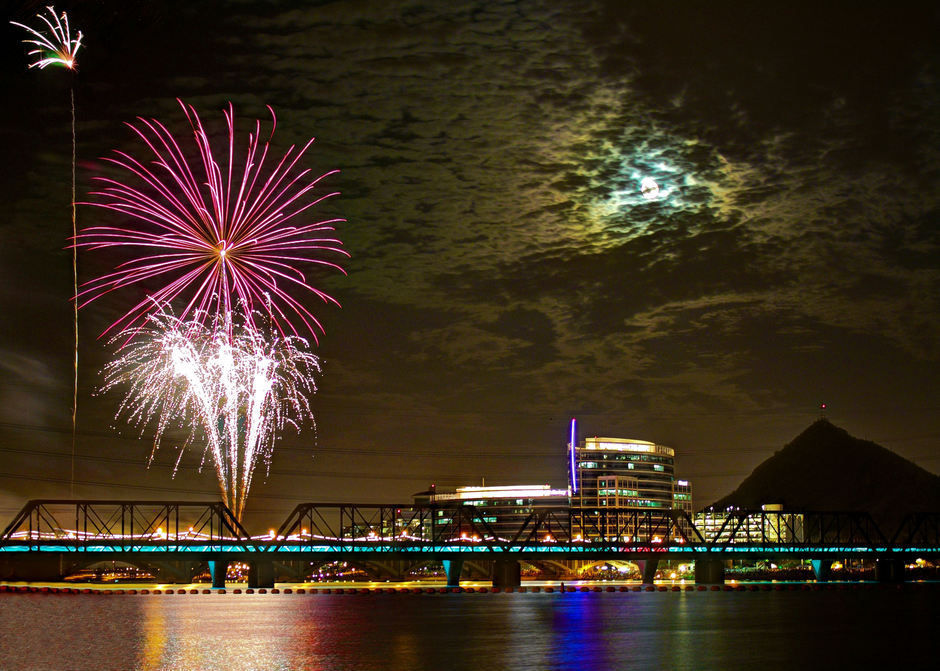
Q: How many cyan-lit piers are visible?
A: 3